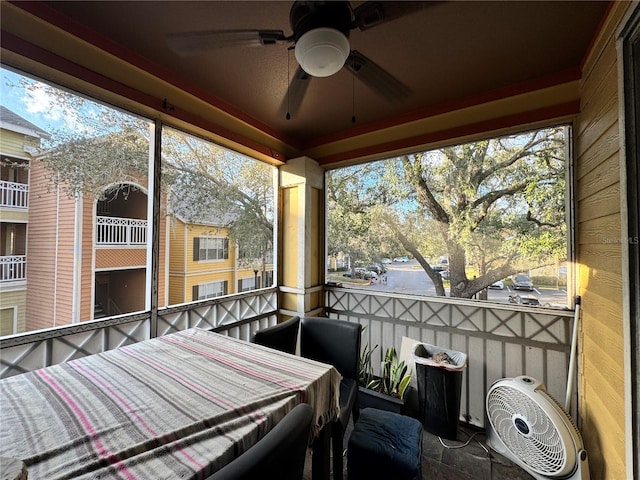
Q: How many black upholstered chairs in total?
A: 3